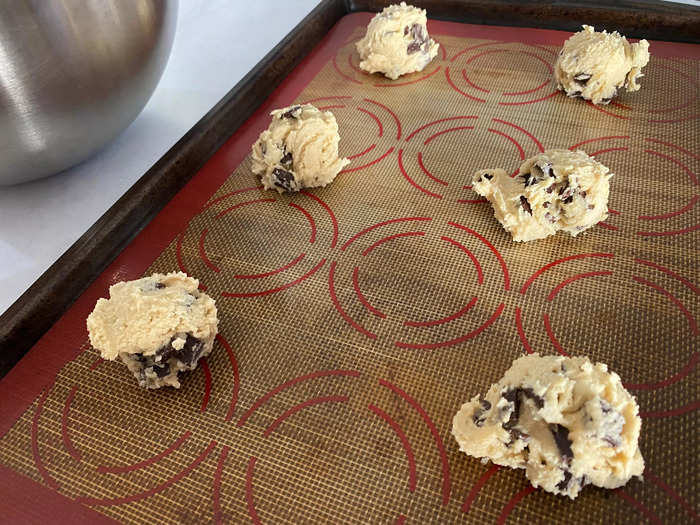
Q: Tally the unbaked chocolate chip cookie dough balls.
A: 6